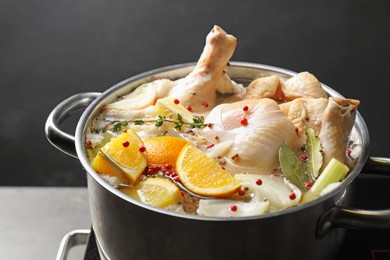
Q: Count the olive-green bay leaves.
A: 2